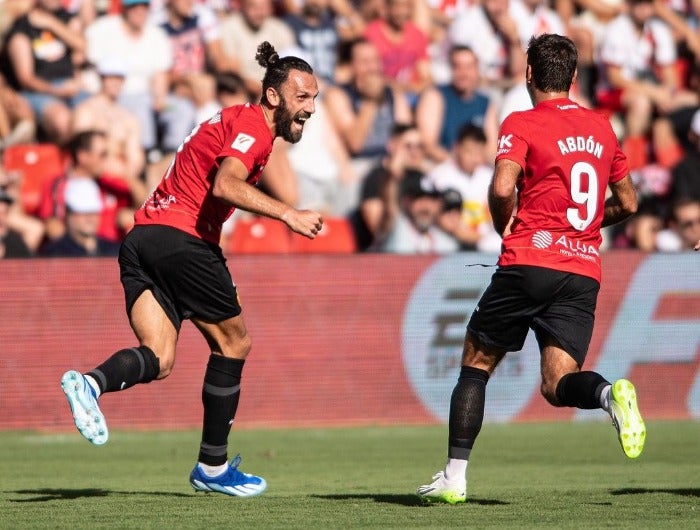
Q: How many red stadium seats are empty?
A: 3